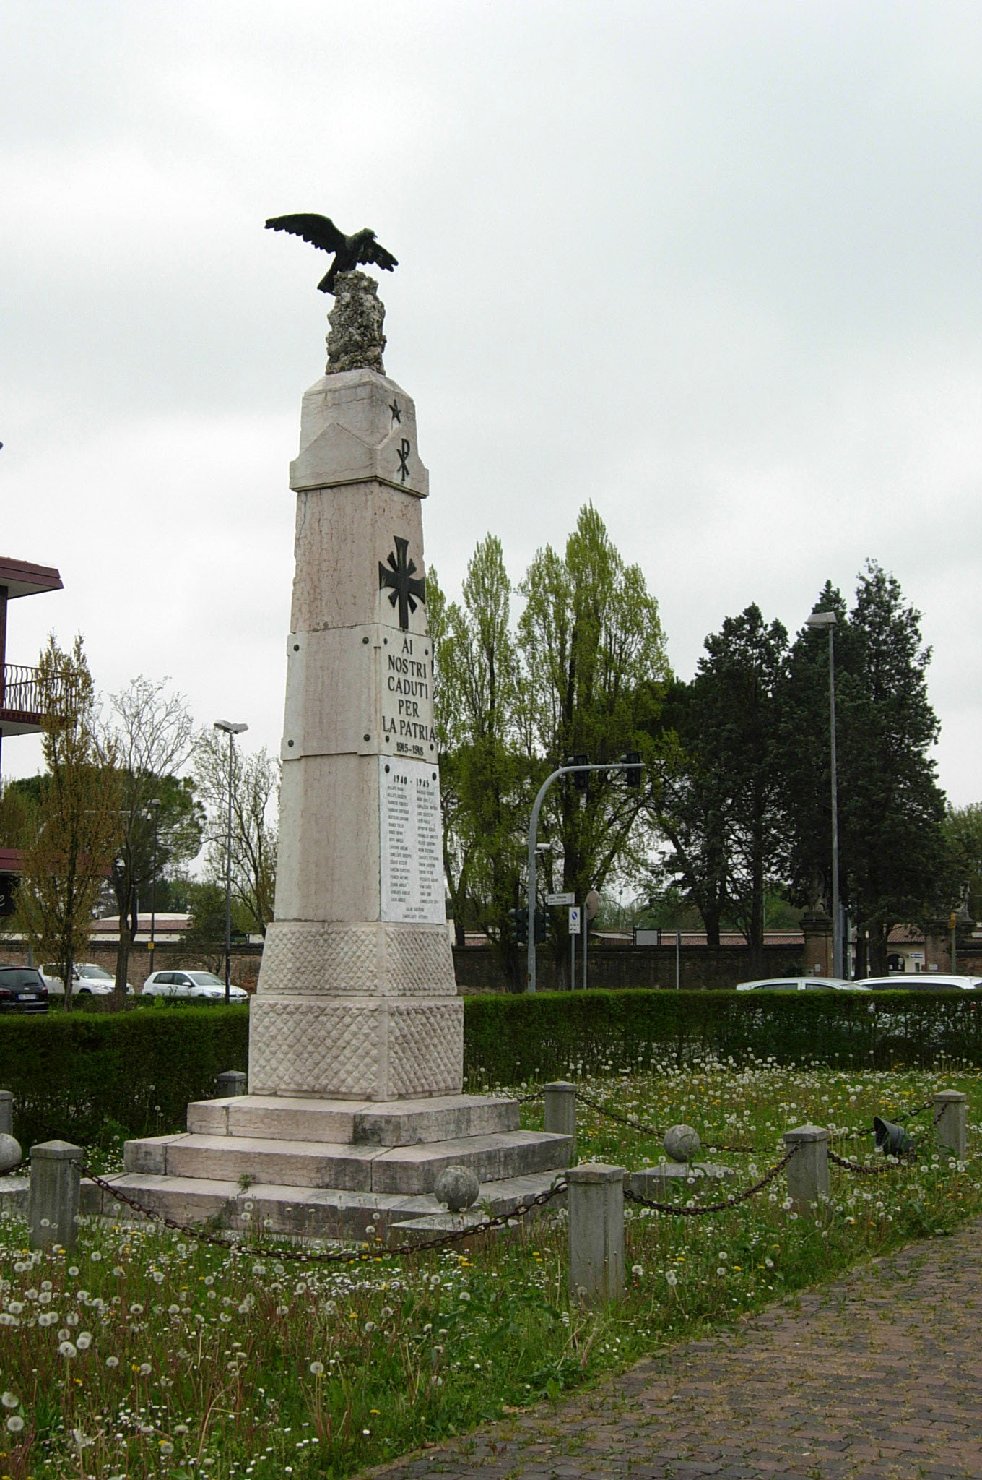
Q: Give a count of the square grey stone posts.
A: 7